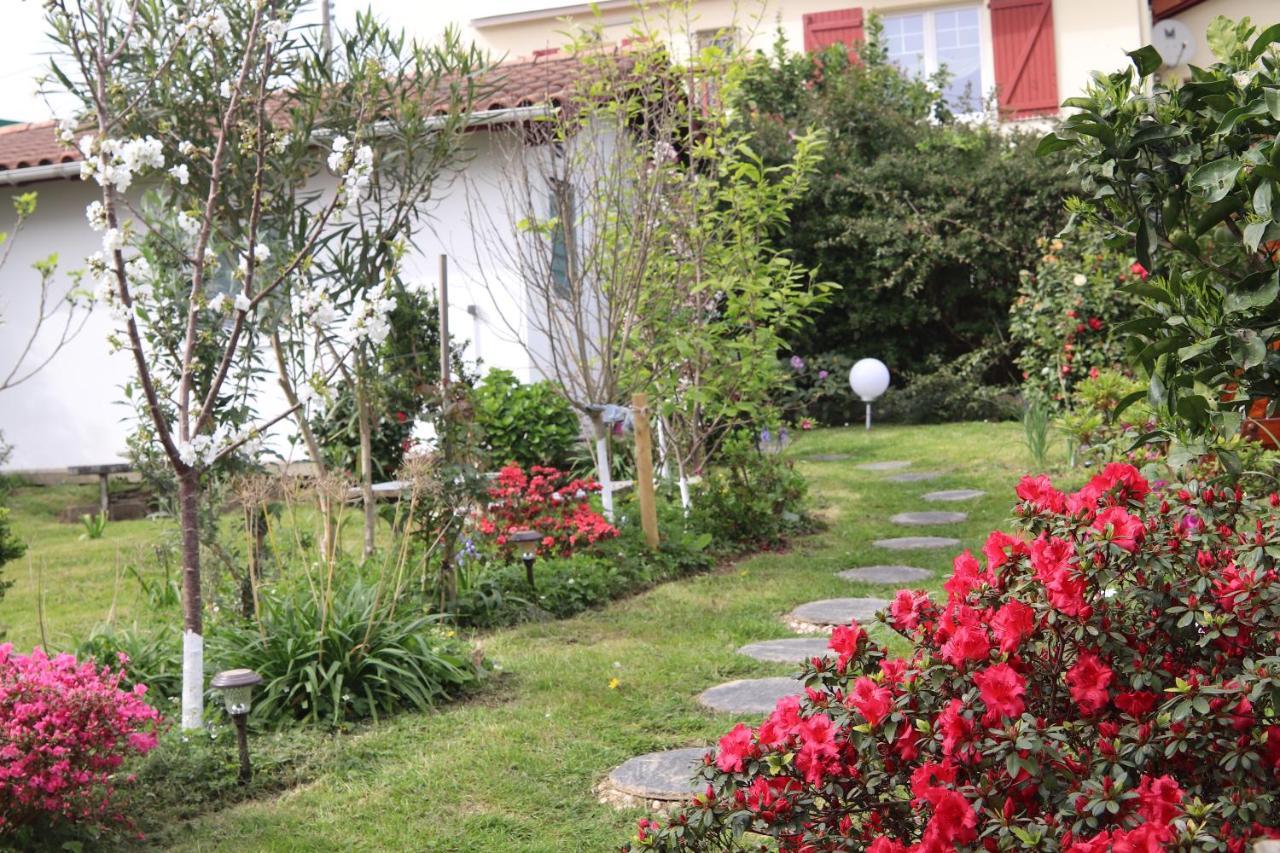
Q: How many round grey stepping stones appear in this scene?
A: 11